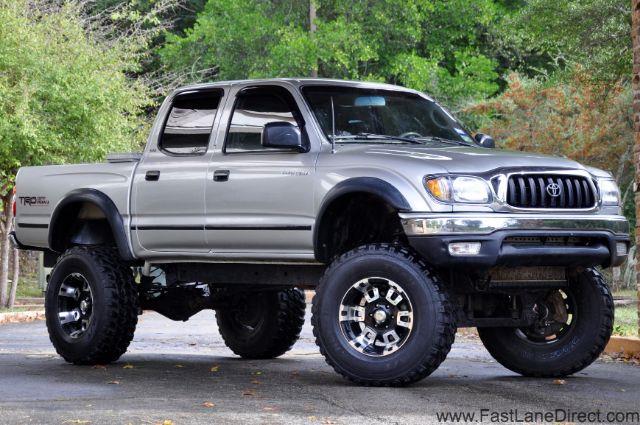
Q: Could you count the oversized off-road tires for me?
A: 4